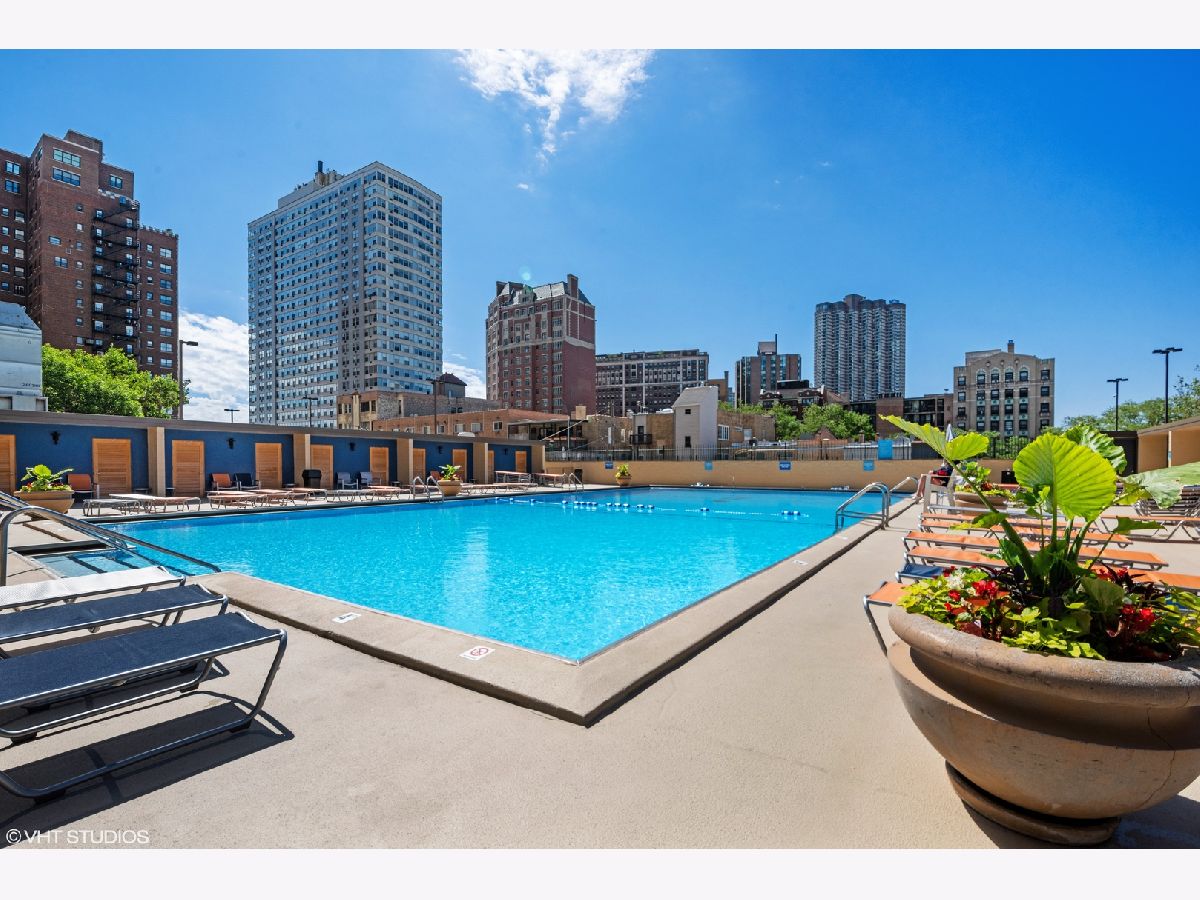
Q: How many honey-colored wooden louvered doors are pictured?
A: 10